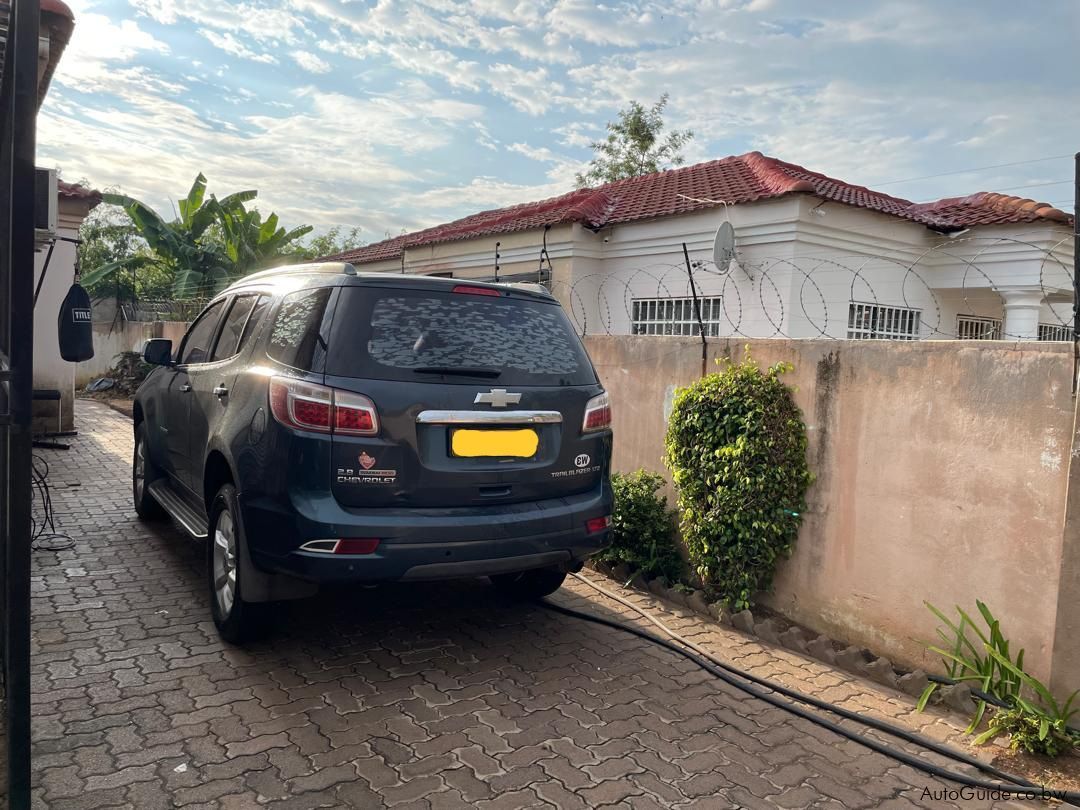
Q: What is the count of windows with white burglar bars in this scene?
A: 4